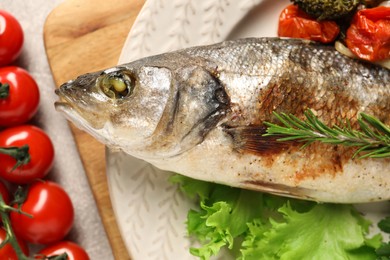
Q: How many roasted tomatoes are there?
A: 2